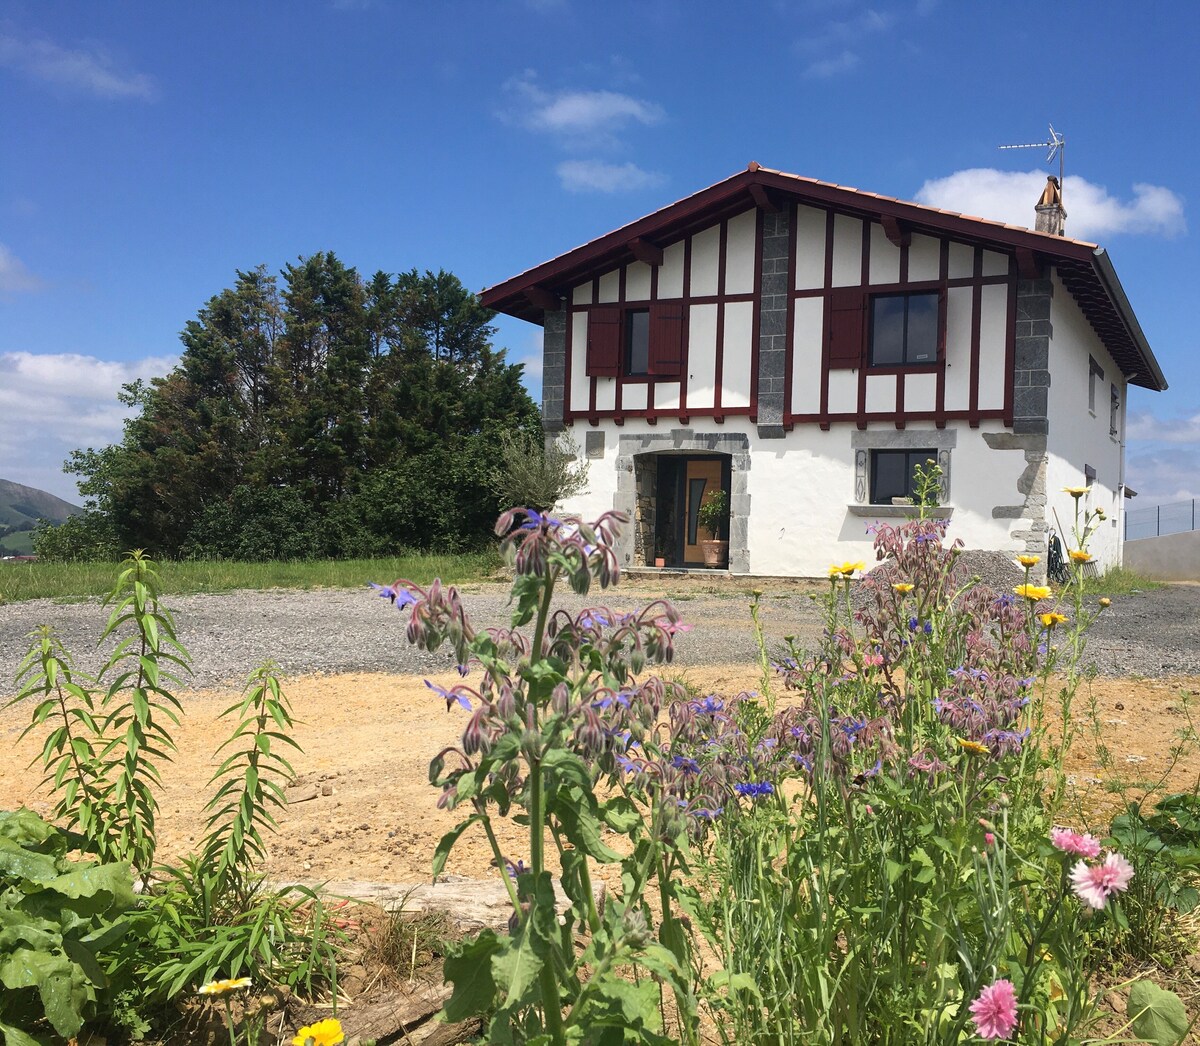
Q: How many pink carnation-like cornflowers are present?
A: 3